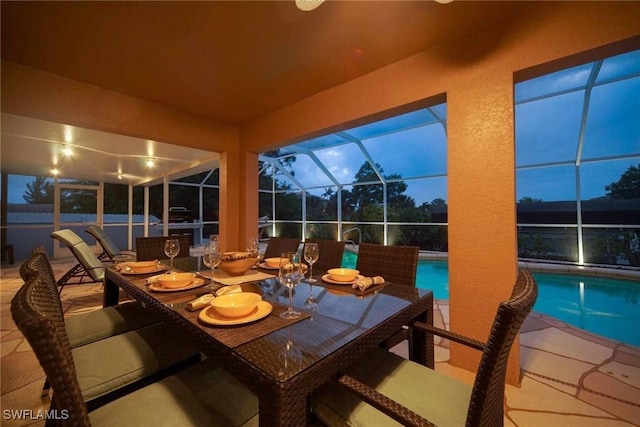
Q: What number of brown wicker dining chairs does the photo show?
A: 8